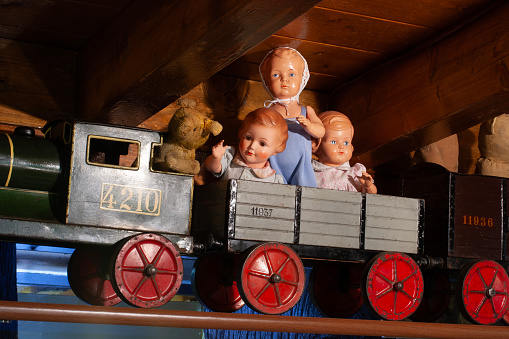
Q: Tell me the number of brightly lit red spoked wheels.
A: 4